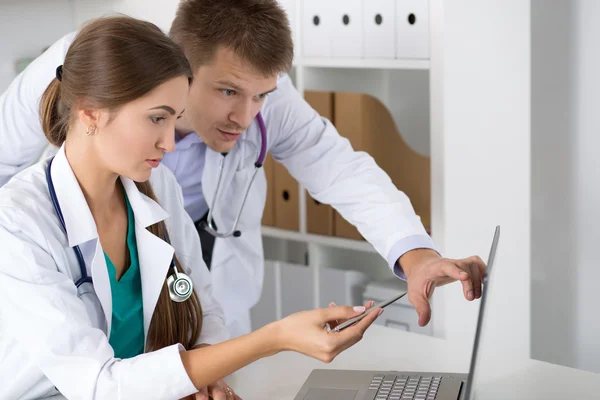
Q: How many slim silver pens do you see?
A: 1